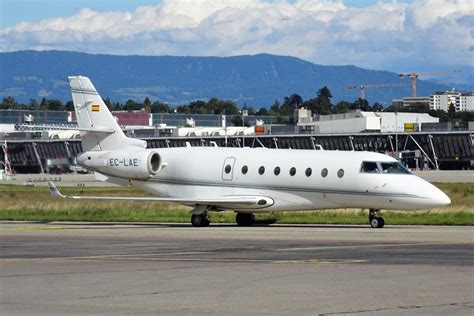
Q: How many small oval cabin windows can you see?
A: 8